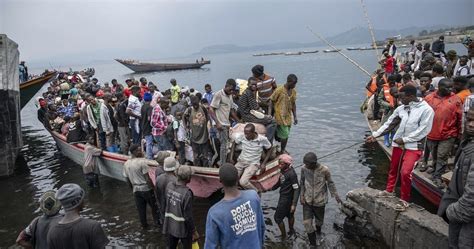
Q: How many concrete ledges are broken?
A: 1